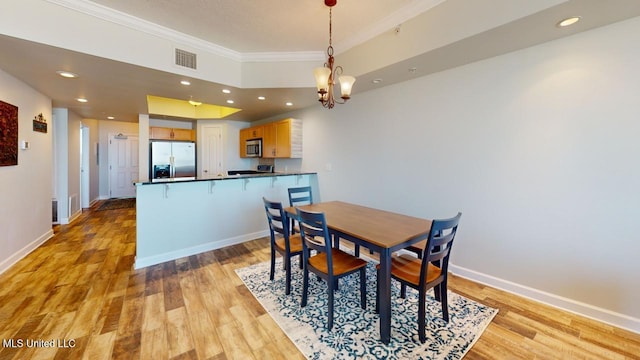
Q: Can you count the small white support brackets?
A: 5